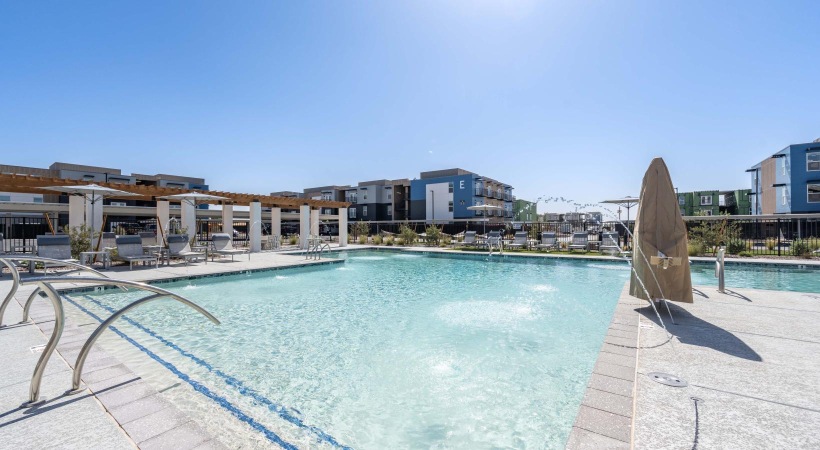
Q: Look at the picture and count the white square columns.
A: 10